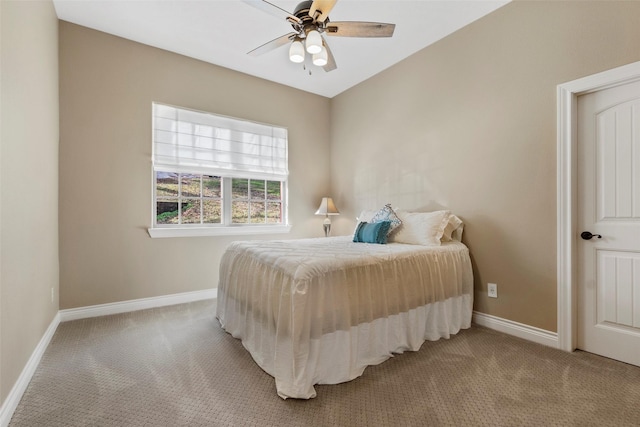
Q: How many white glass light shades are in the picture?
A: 3